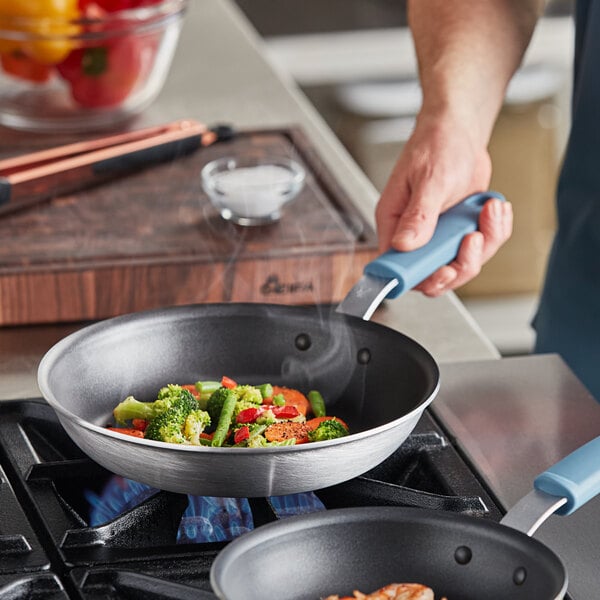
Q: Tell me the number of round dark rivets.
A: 4